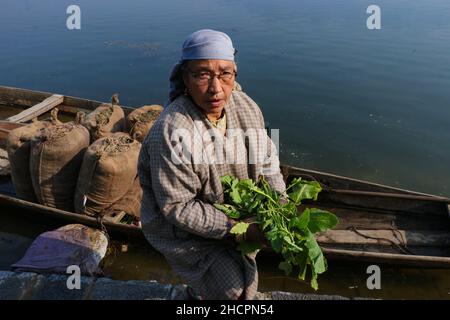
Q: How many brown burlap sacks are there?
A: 5